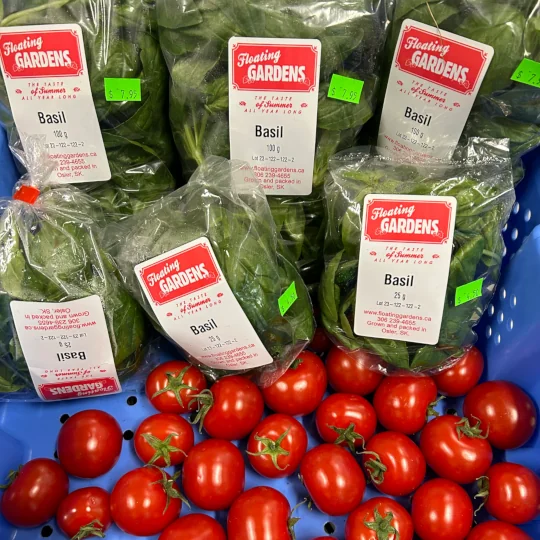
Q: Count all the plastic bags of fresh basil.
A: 6